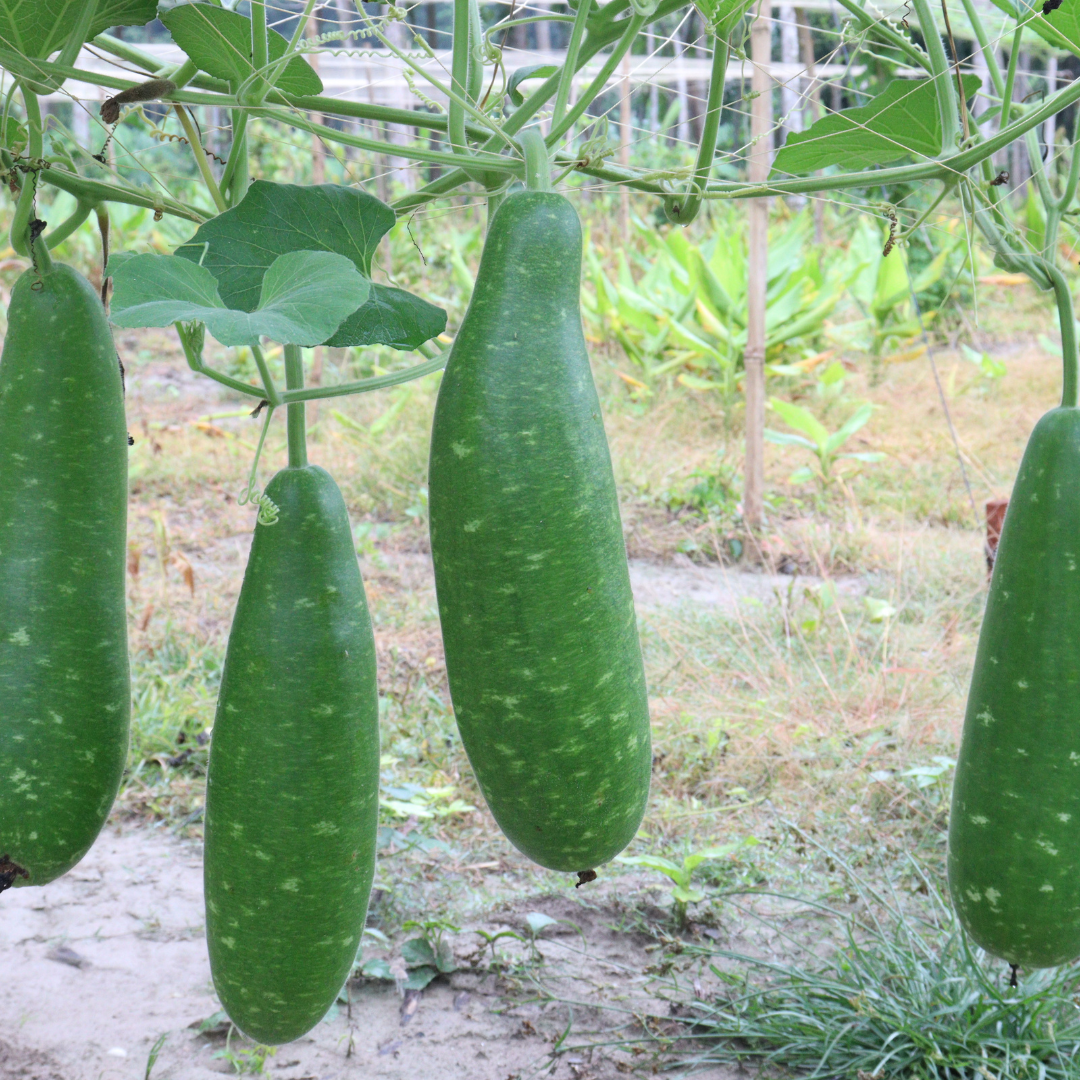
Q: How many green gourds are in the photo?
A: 4